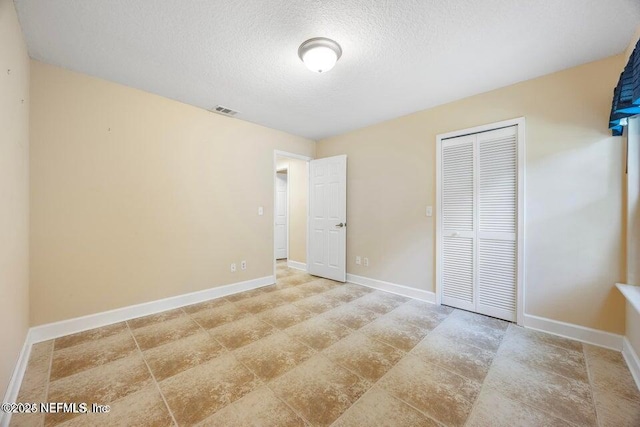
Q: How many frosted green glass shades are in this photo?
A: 0